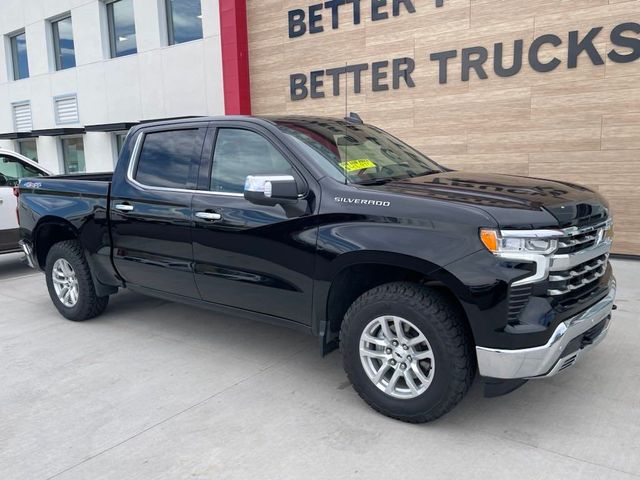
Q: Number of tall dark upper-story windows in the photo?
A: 4